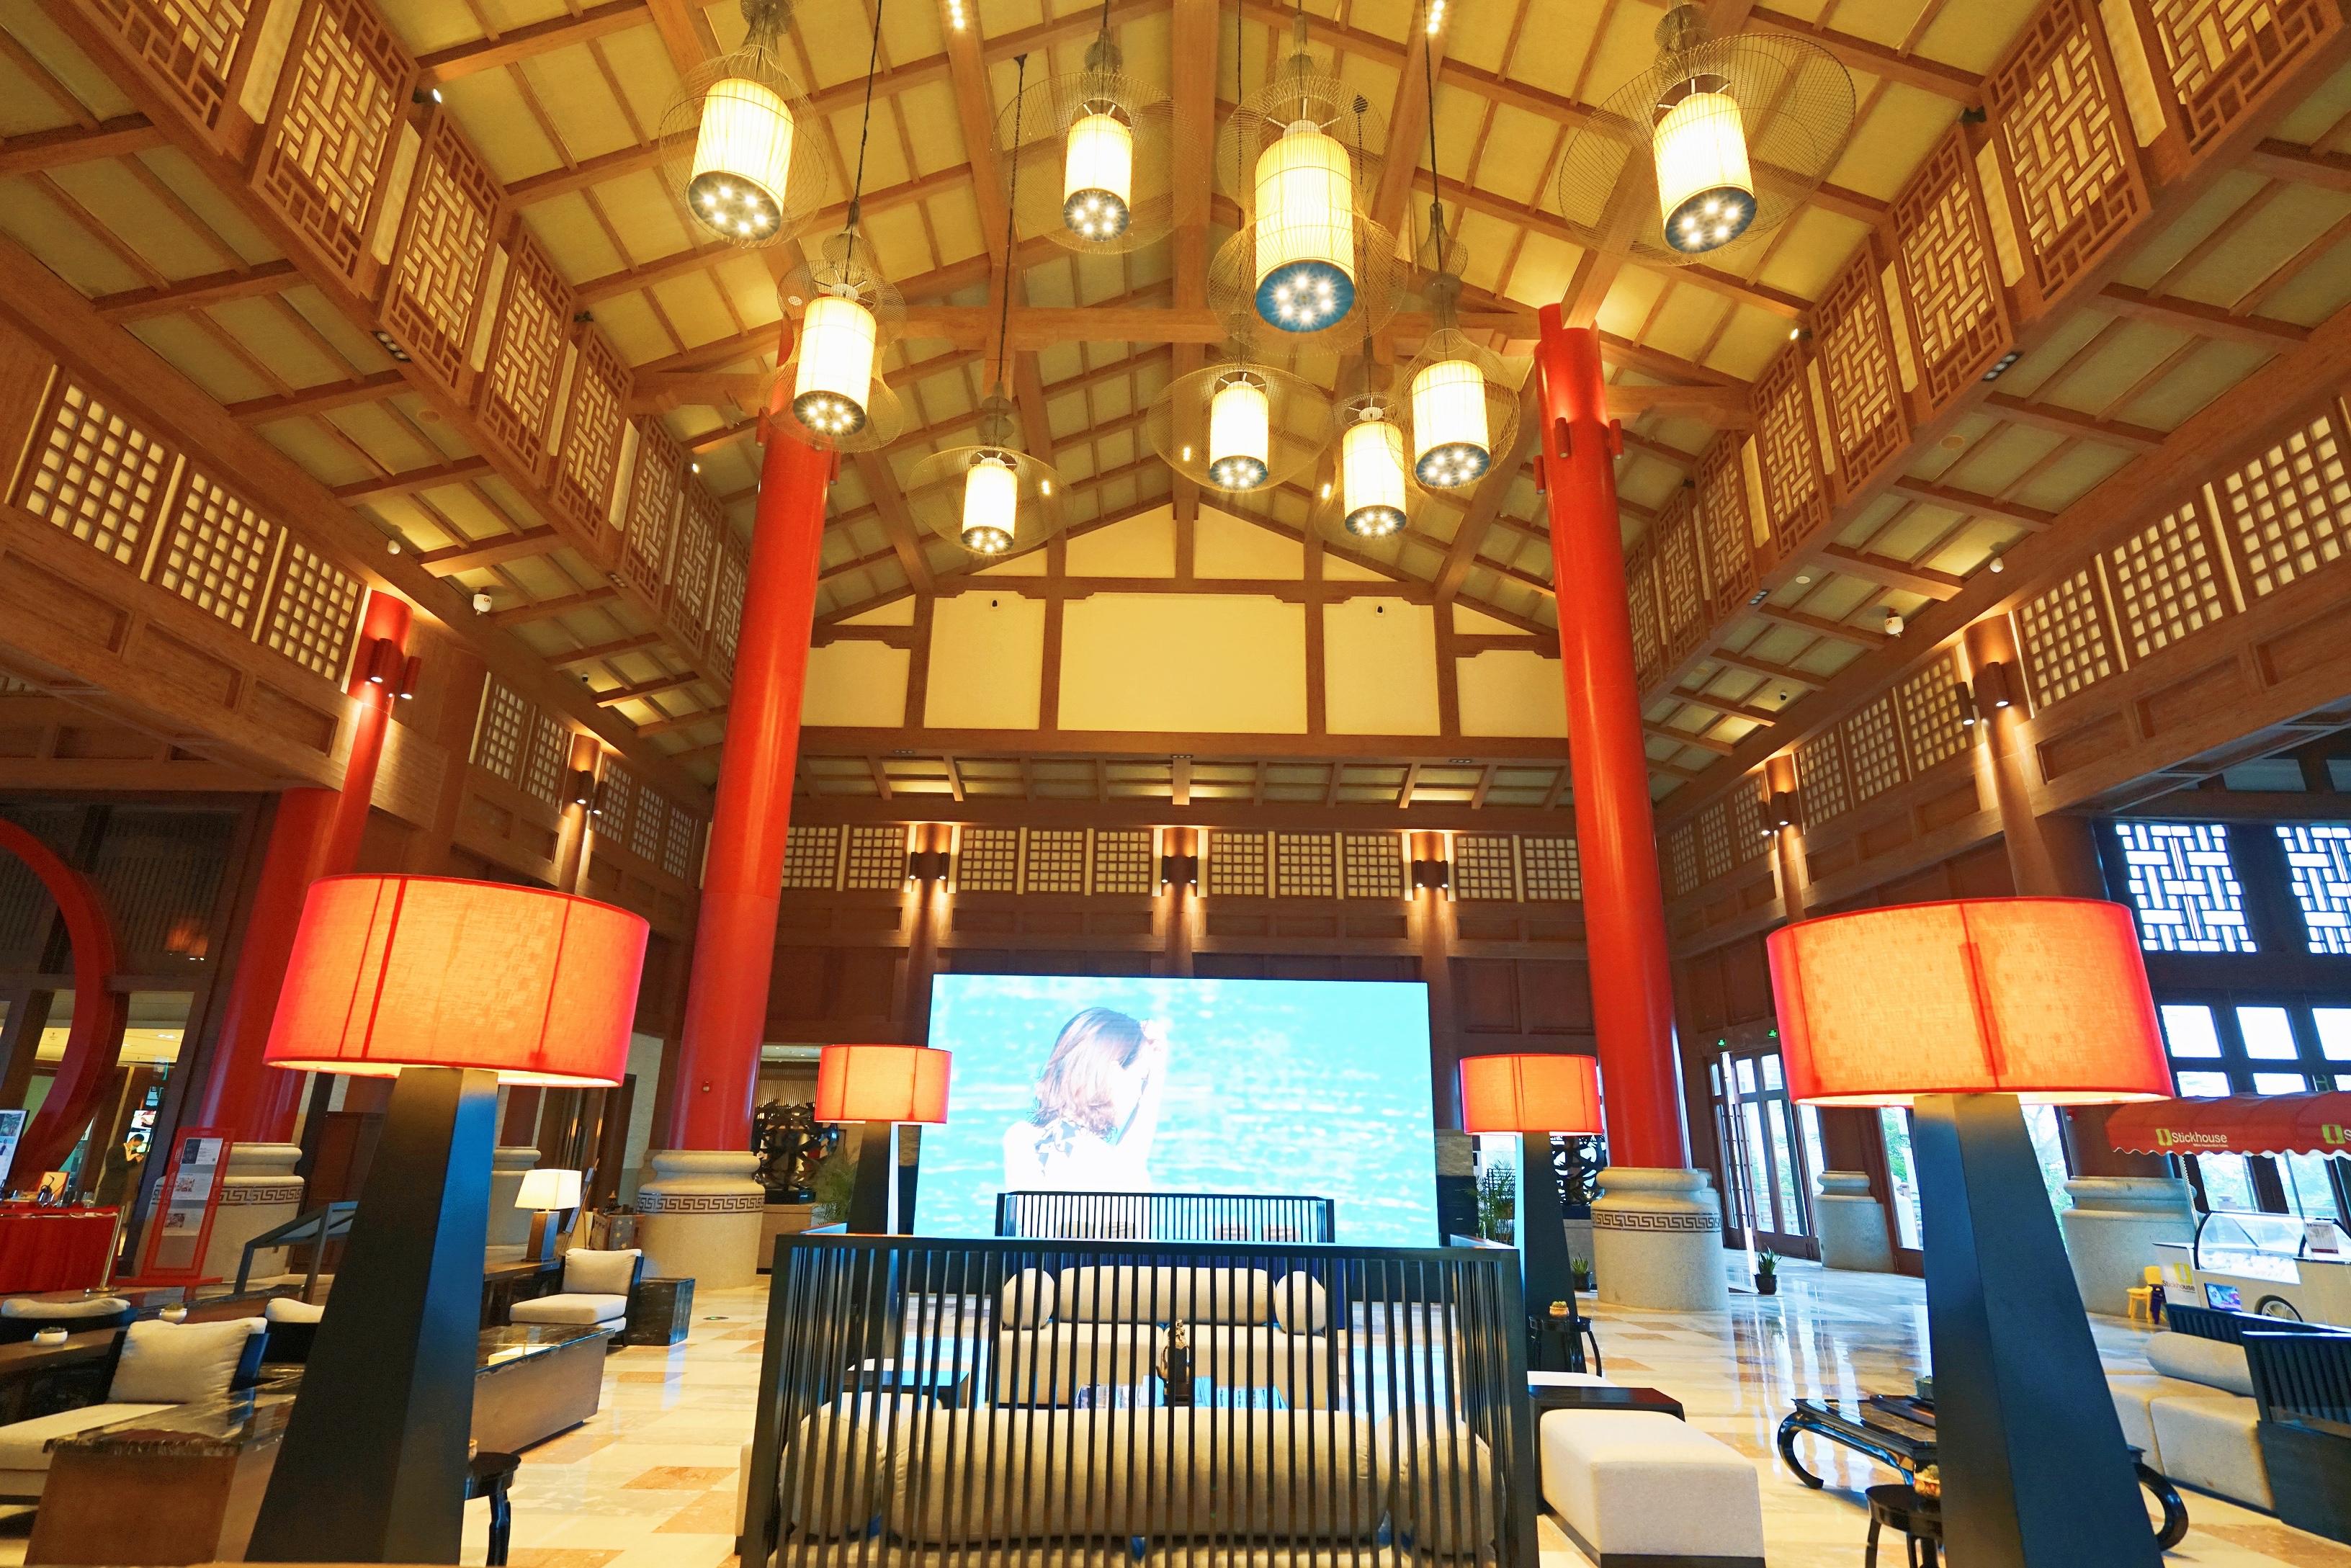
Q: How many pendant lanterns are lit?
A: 9